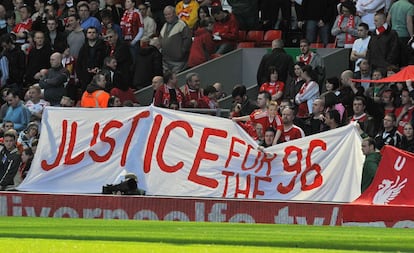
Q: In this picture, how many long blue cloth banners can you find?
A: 0